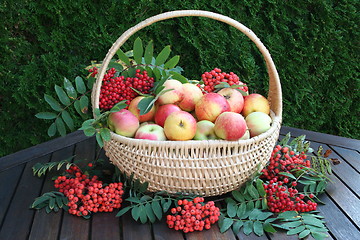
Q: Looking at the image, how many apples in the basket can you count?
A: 14